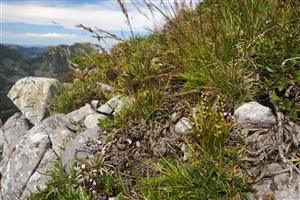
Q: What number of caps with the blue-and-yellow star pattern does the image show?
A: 0